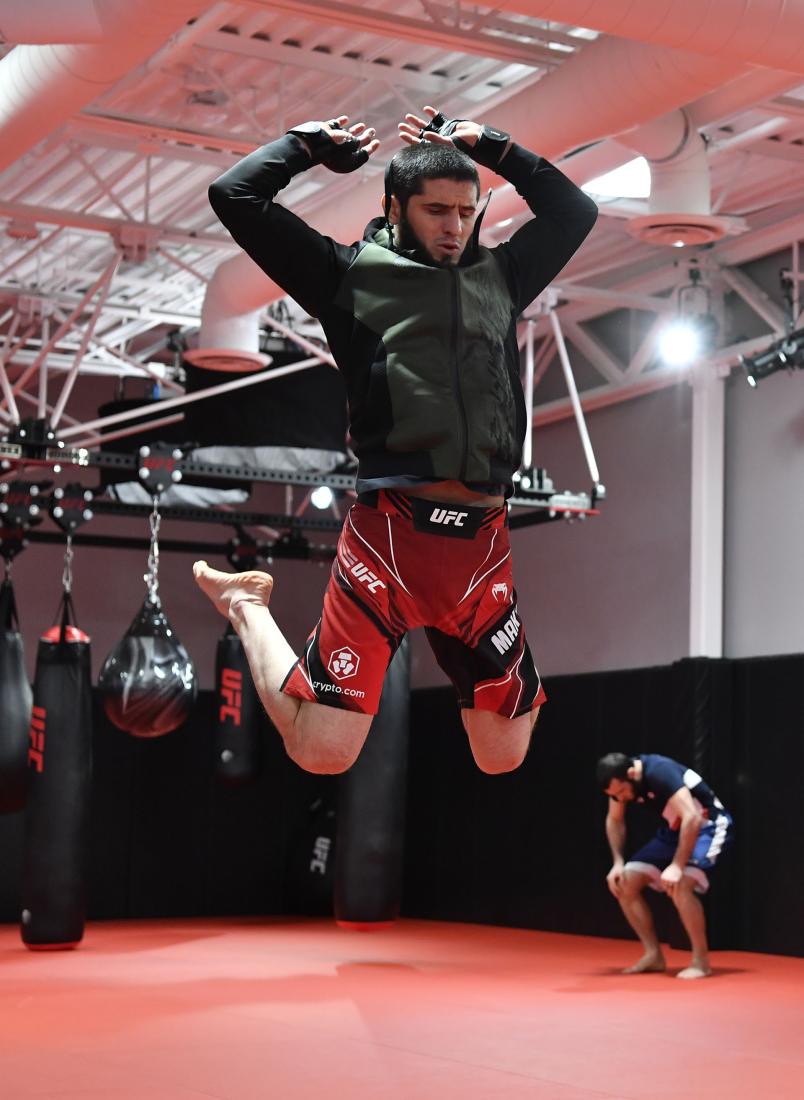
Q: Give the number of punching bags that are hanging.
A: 5